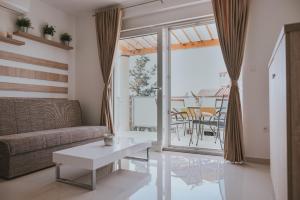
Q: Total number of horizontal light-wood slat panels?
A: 3